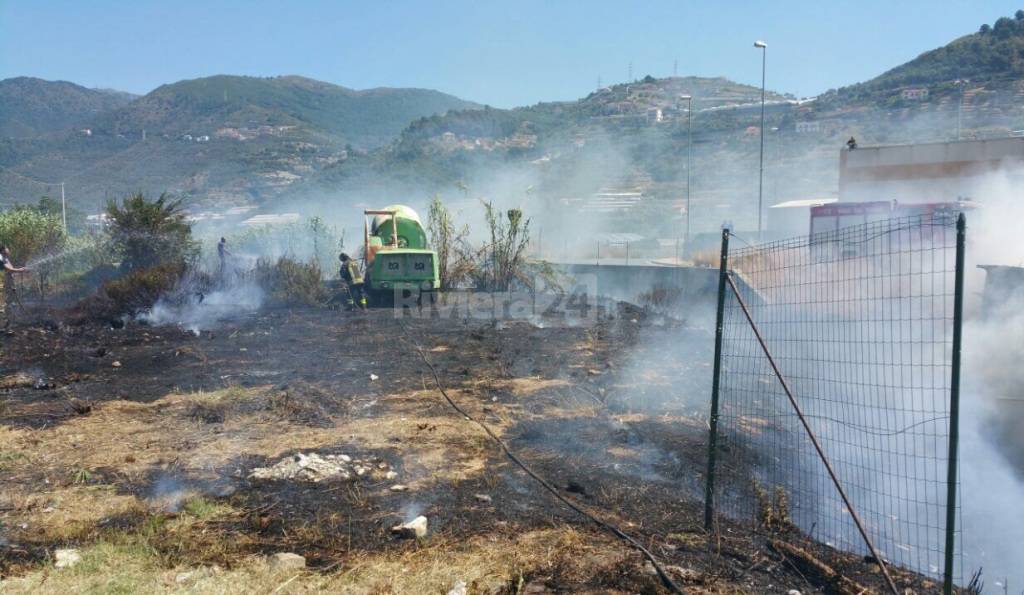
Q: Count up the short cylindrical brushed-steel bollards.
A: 0